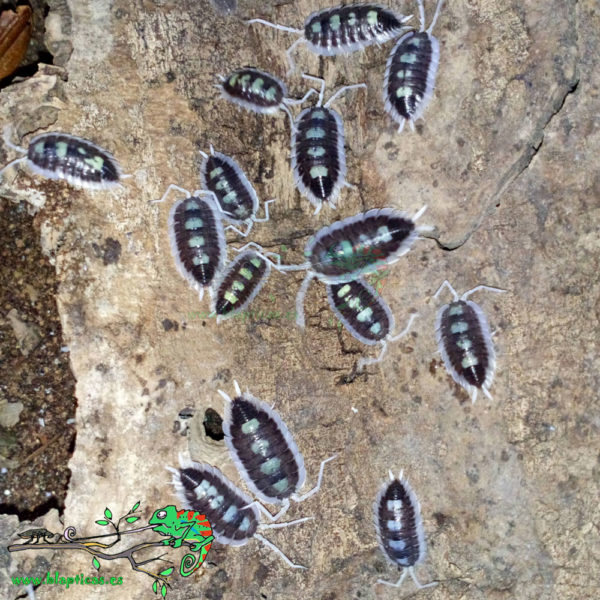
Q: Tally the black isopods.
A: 14